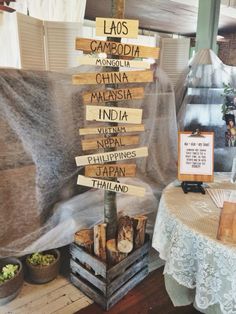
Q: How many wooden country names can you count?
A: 11